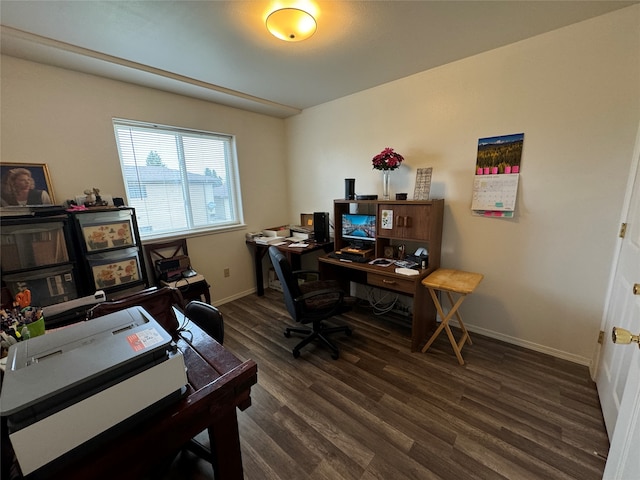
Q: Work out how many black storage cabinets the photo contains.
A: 2